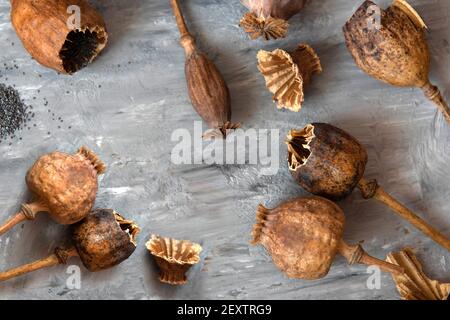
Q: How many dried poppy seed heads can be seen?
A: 8